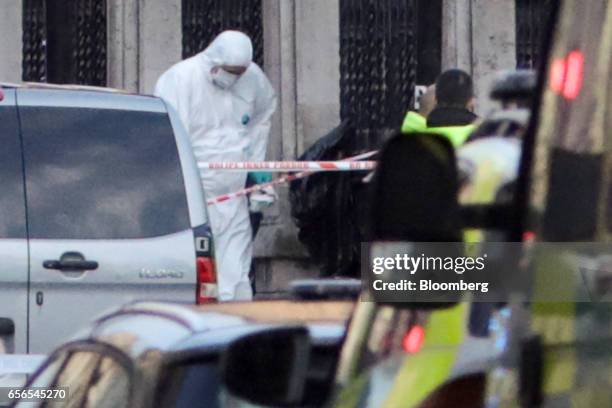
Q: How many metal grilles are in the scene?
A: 4